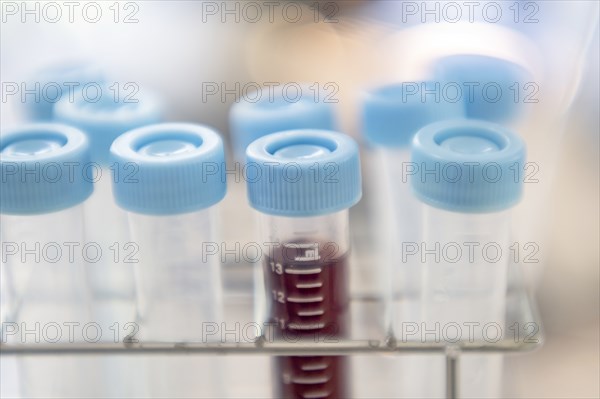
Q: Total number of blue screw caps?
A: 9